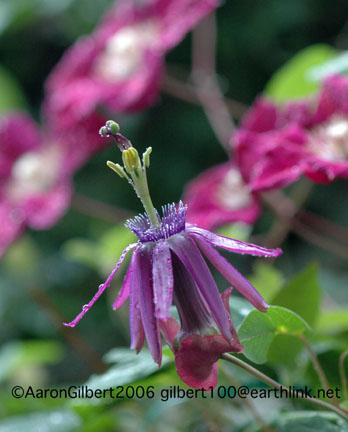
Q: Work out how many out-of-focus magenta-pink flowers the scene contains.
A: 4